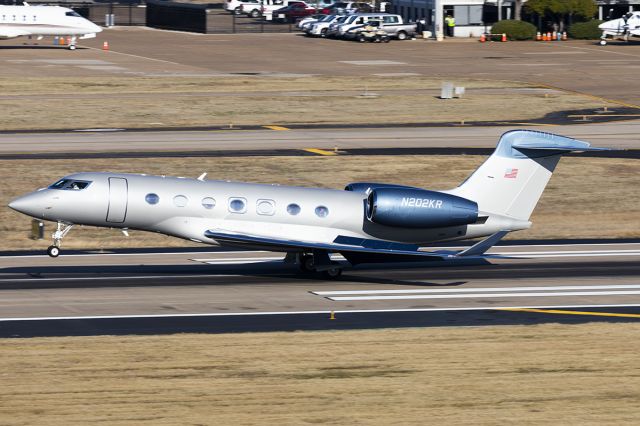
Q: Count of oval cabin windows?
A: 7